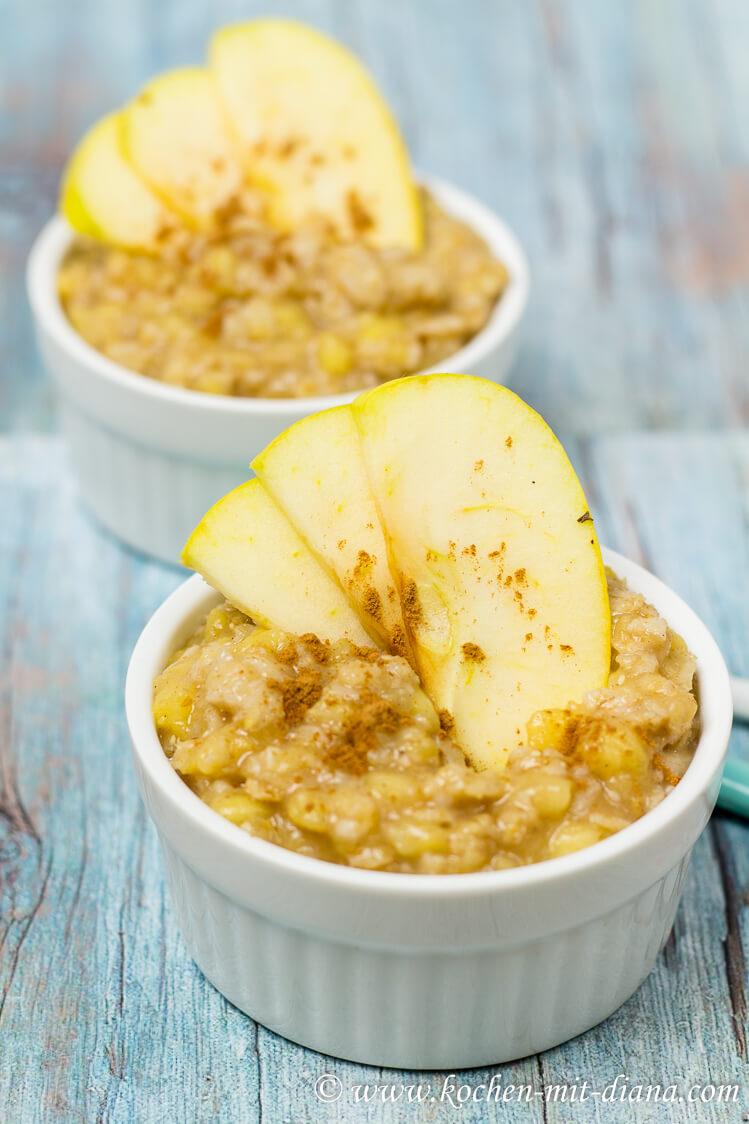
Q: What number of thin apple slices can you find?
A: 6